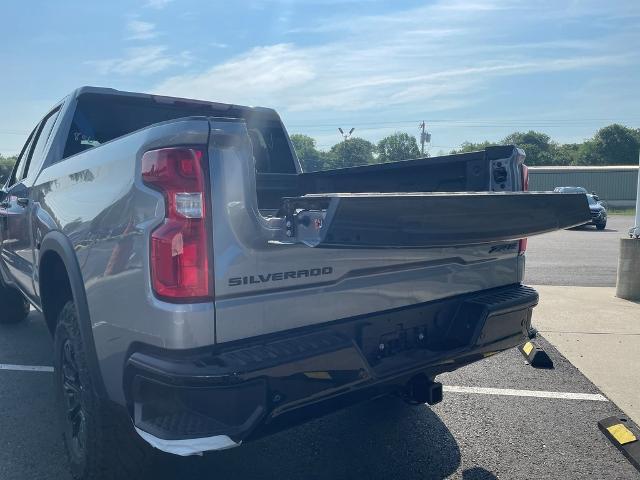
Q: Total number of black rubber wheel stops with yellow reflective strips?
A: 2